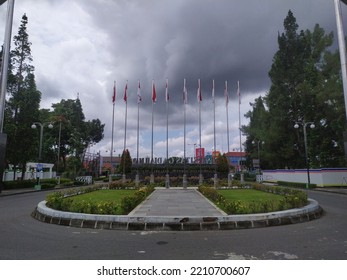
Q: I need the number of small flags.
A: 10